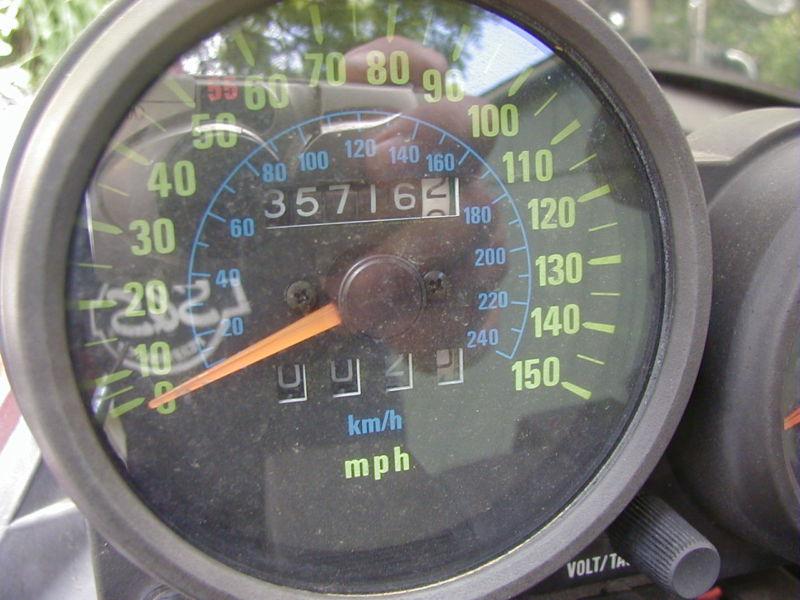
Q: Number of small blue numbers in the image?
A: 12